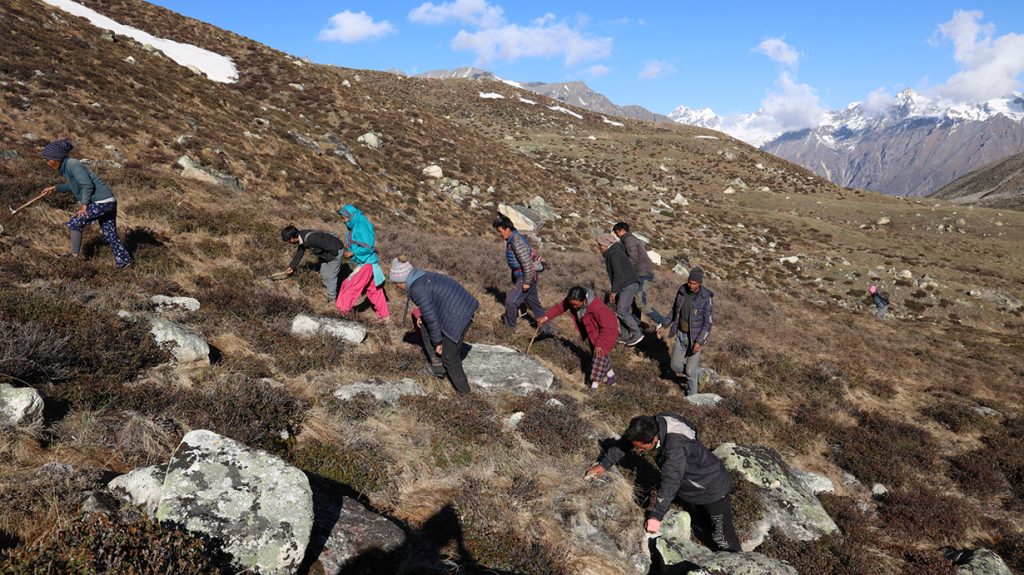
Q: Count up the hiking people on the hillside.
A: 11